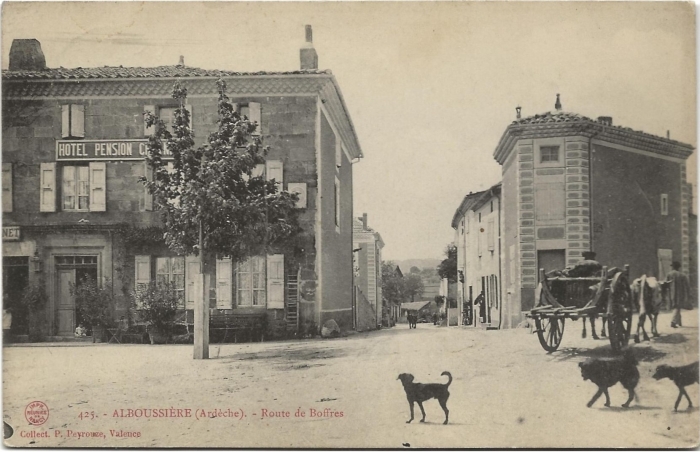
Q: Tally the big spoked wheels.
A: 2